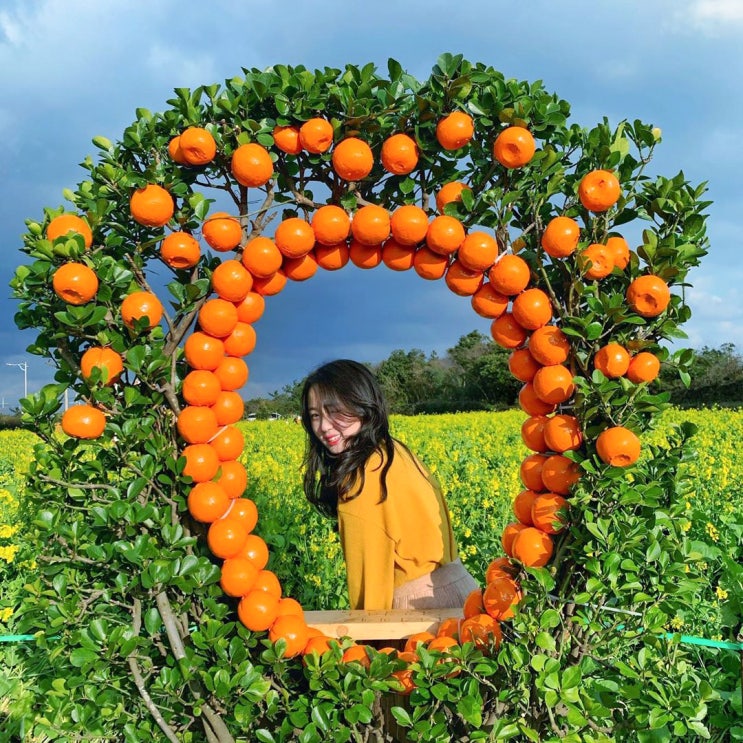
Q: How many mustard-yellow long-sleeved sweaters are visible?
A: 1